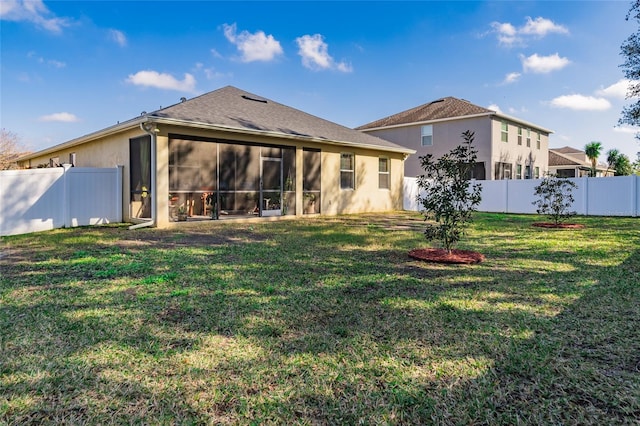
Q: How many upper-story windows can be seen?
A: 5